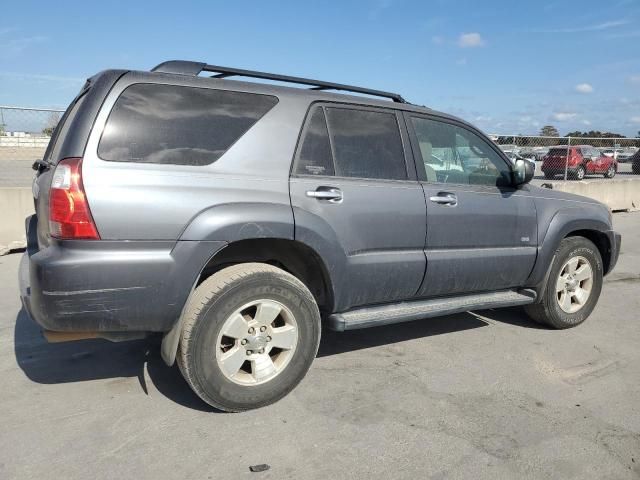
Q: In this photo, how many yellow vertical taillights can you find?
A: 0